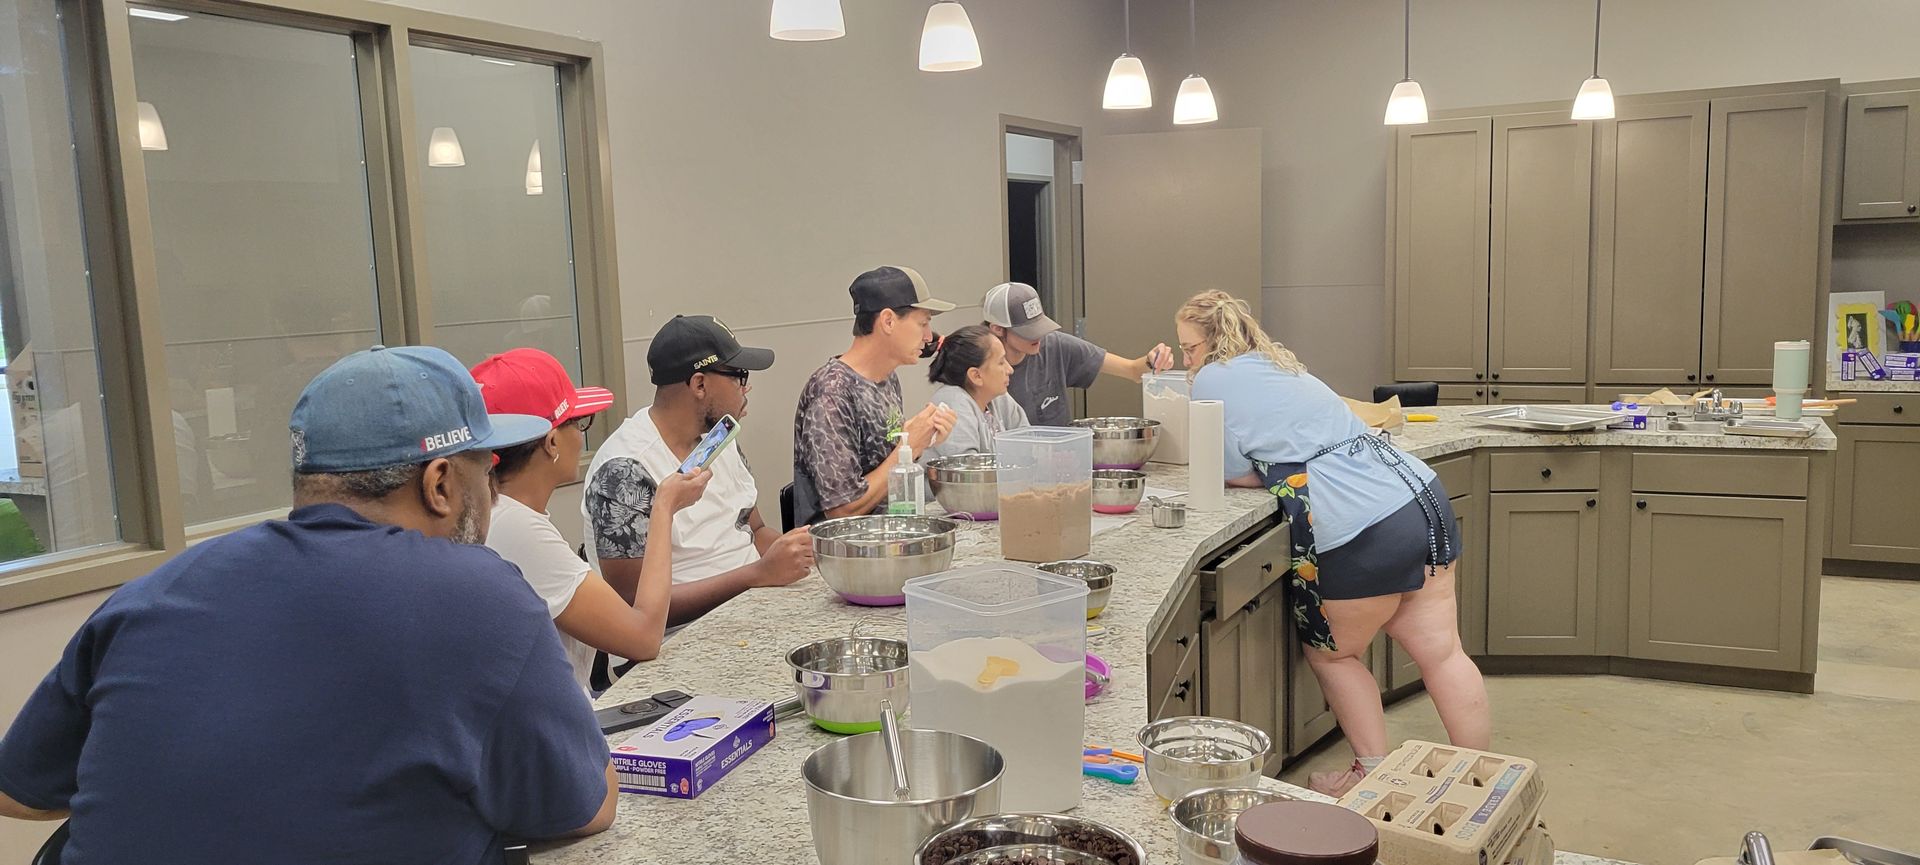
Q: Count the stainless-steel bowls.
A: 10